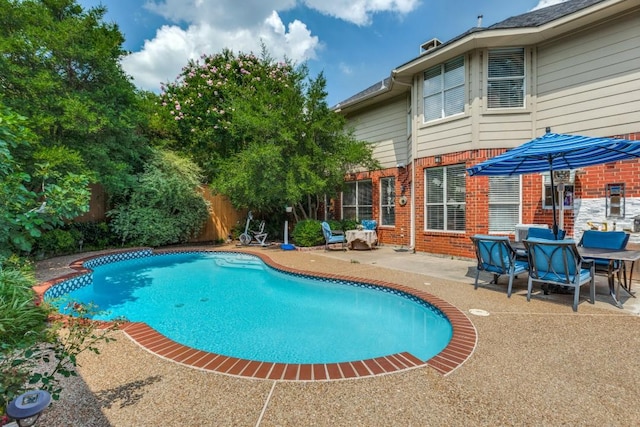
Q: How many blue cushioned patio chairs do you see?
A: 6